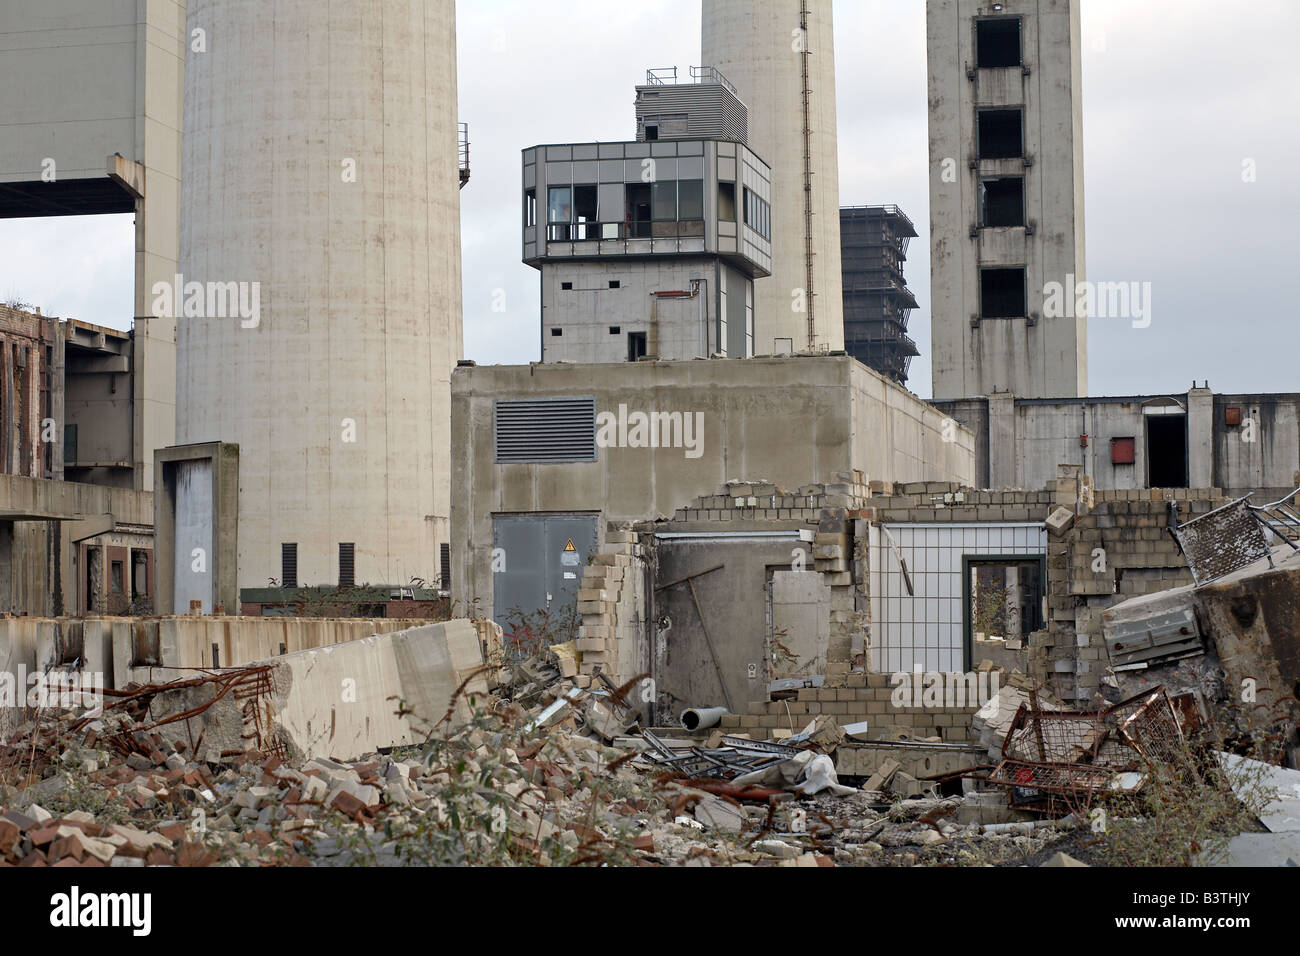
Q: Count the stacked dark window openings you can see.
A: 4